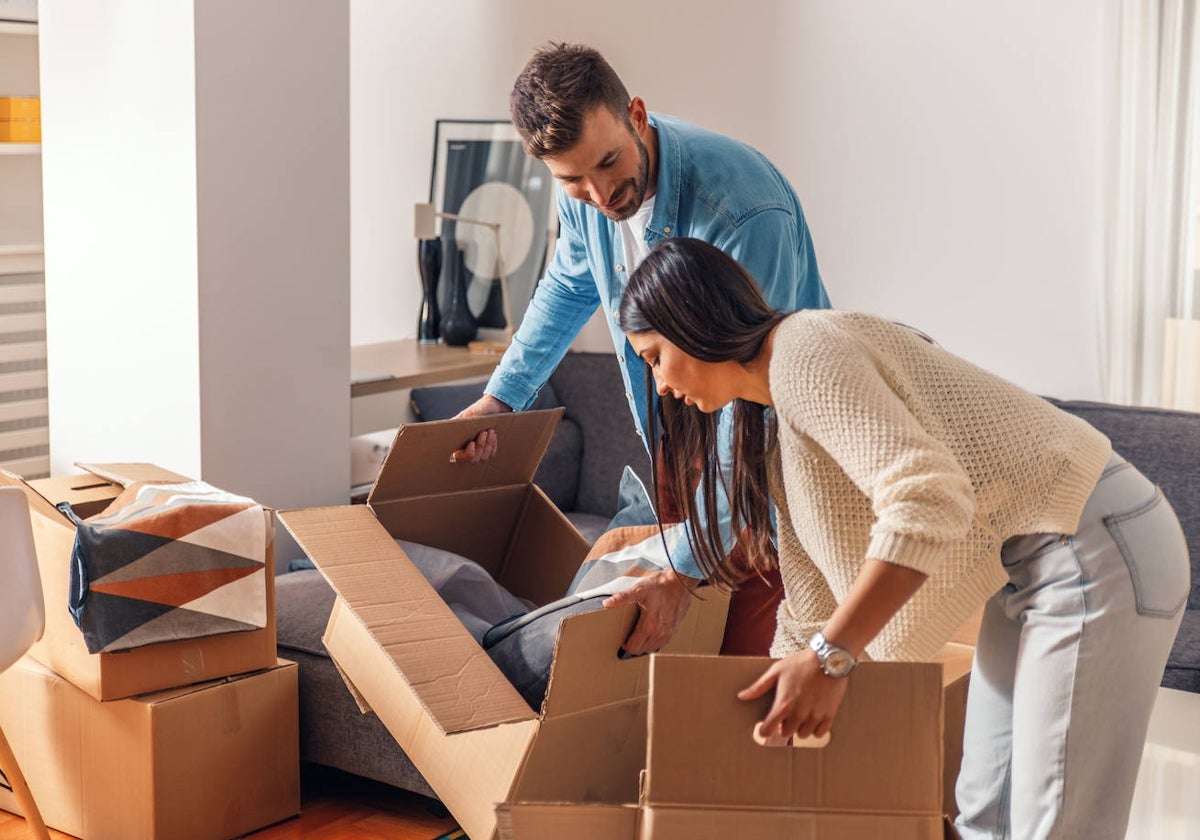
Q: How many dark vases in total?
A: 2